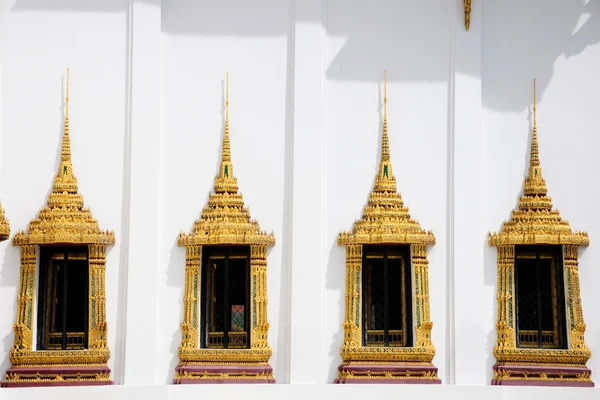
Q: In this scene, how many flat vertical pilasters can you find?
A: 3